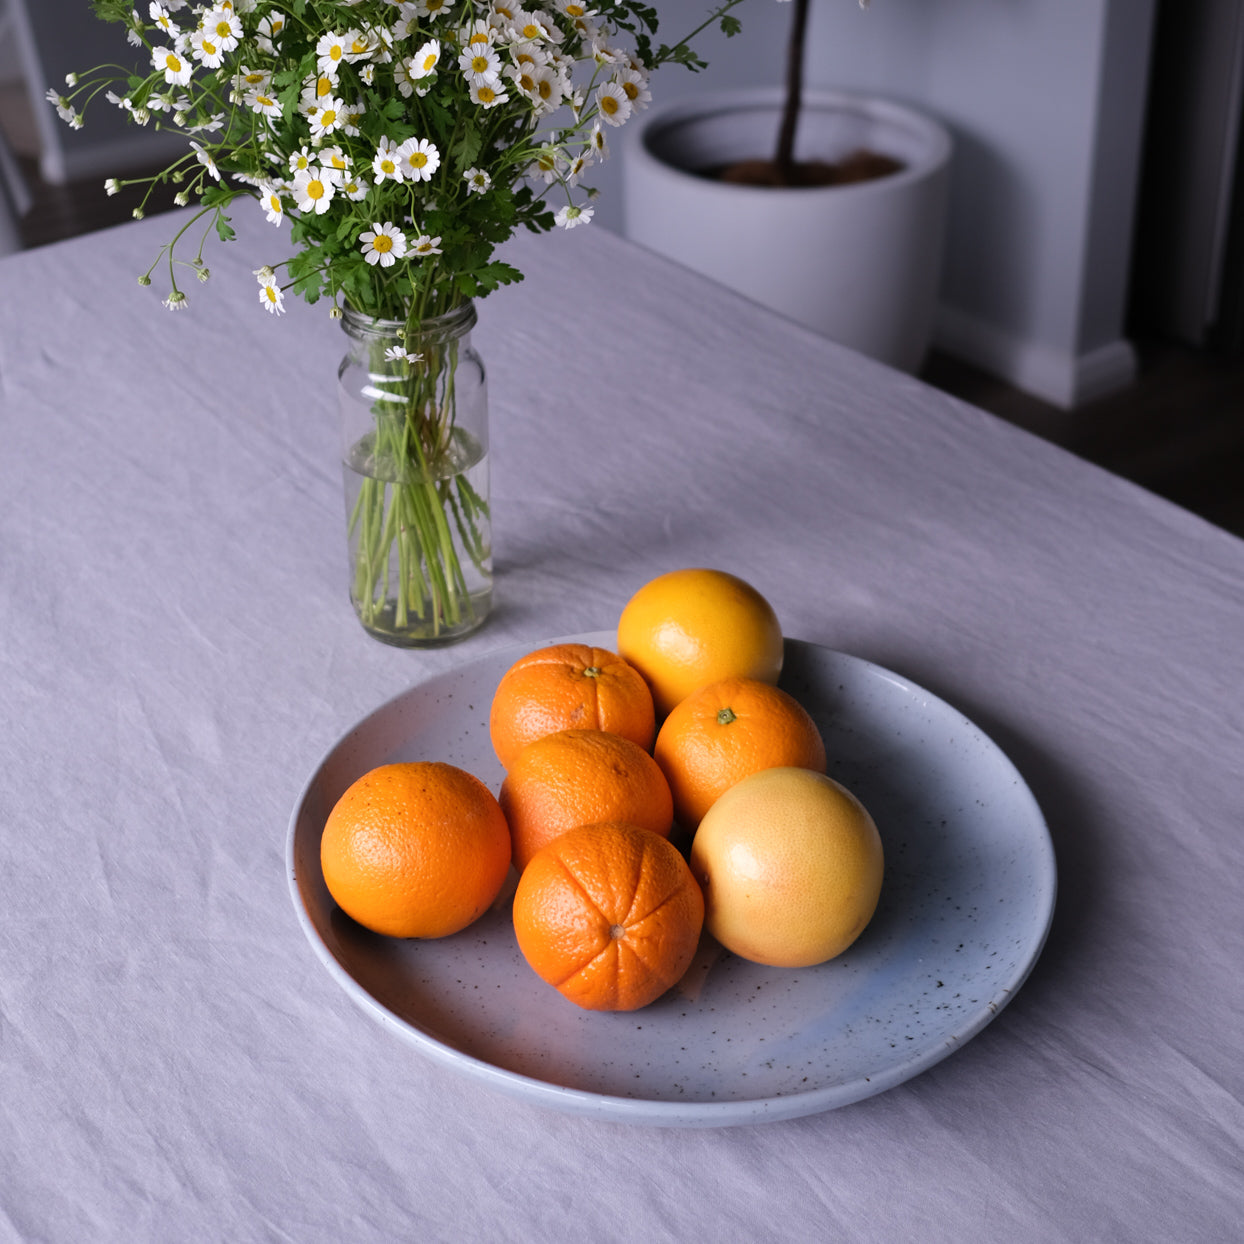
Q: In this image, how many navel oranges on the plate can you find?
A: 5